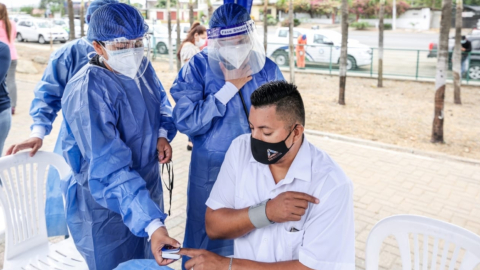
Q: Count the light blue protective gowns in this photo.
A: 3